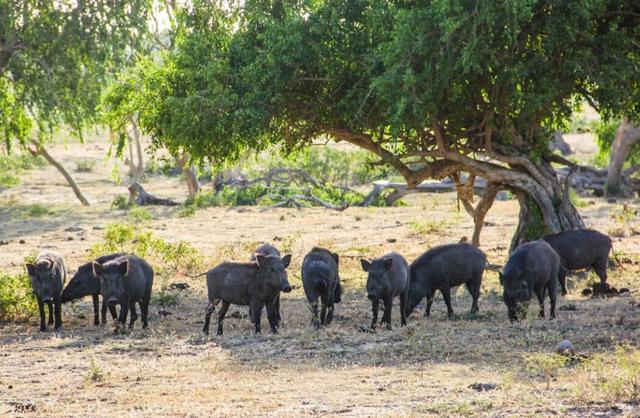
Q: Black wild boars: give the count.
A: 10